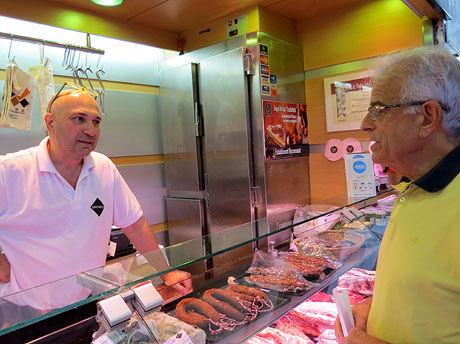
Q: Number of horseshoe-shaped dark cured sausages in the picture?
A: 3